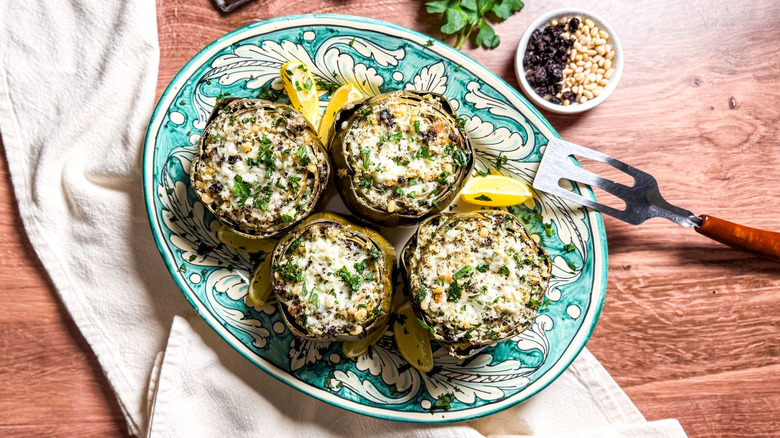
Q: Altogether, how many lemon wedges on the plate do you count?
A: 7